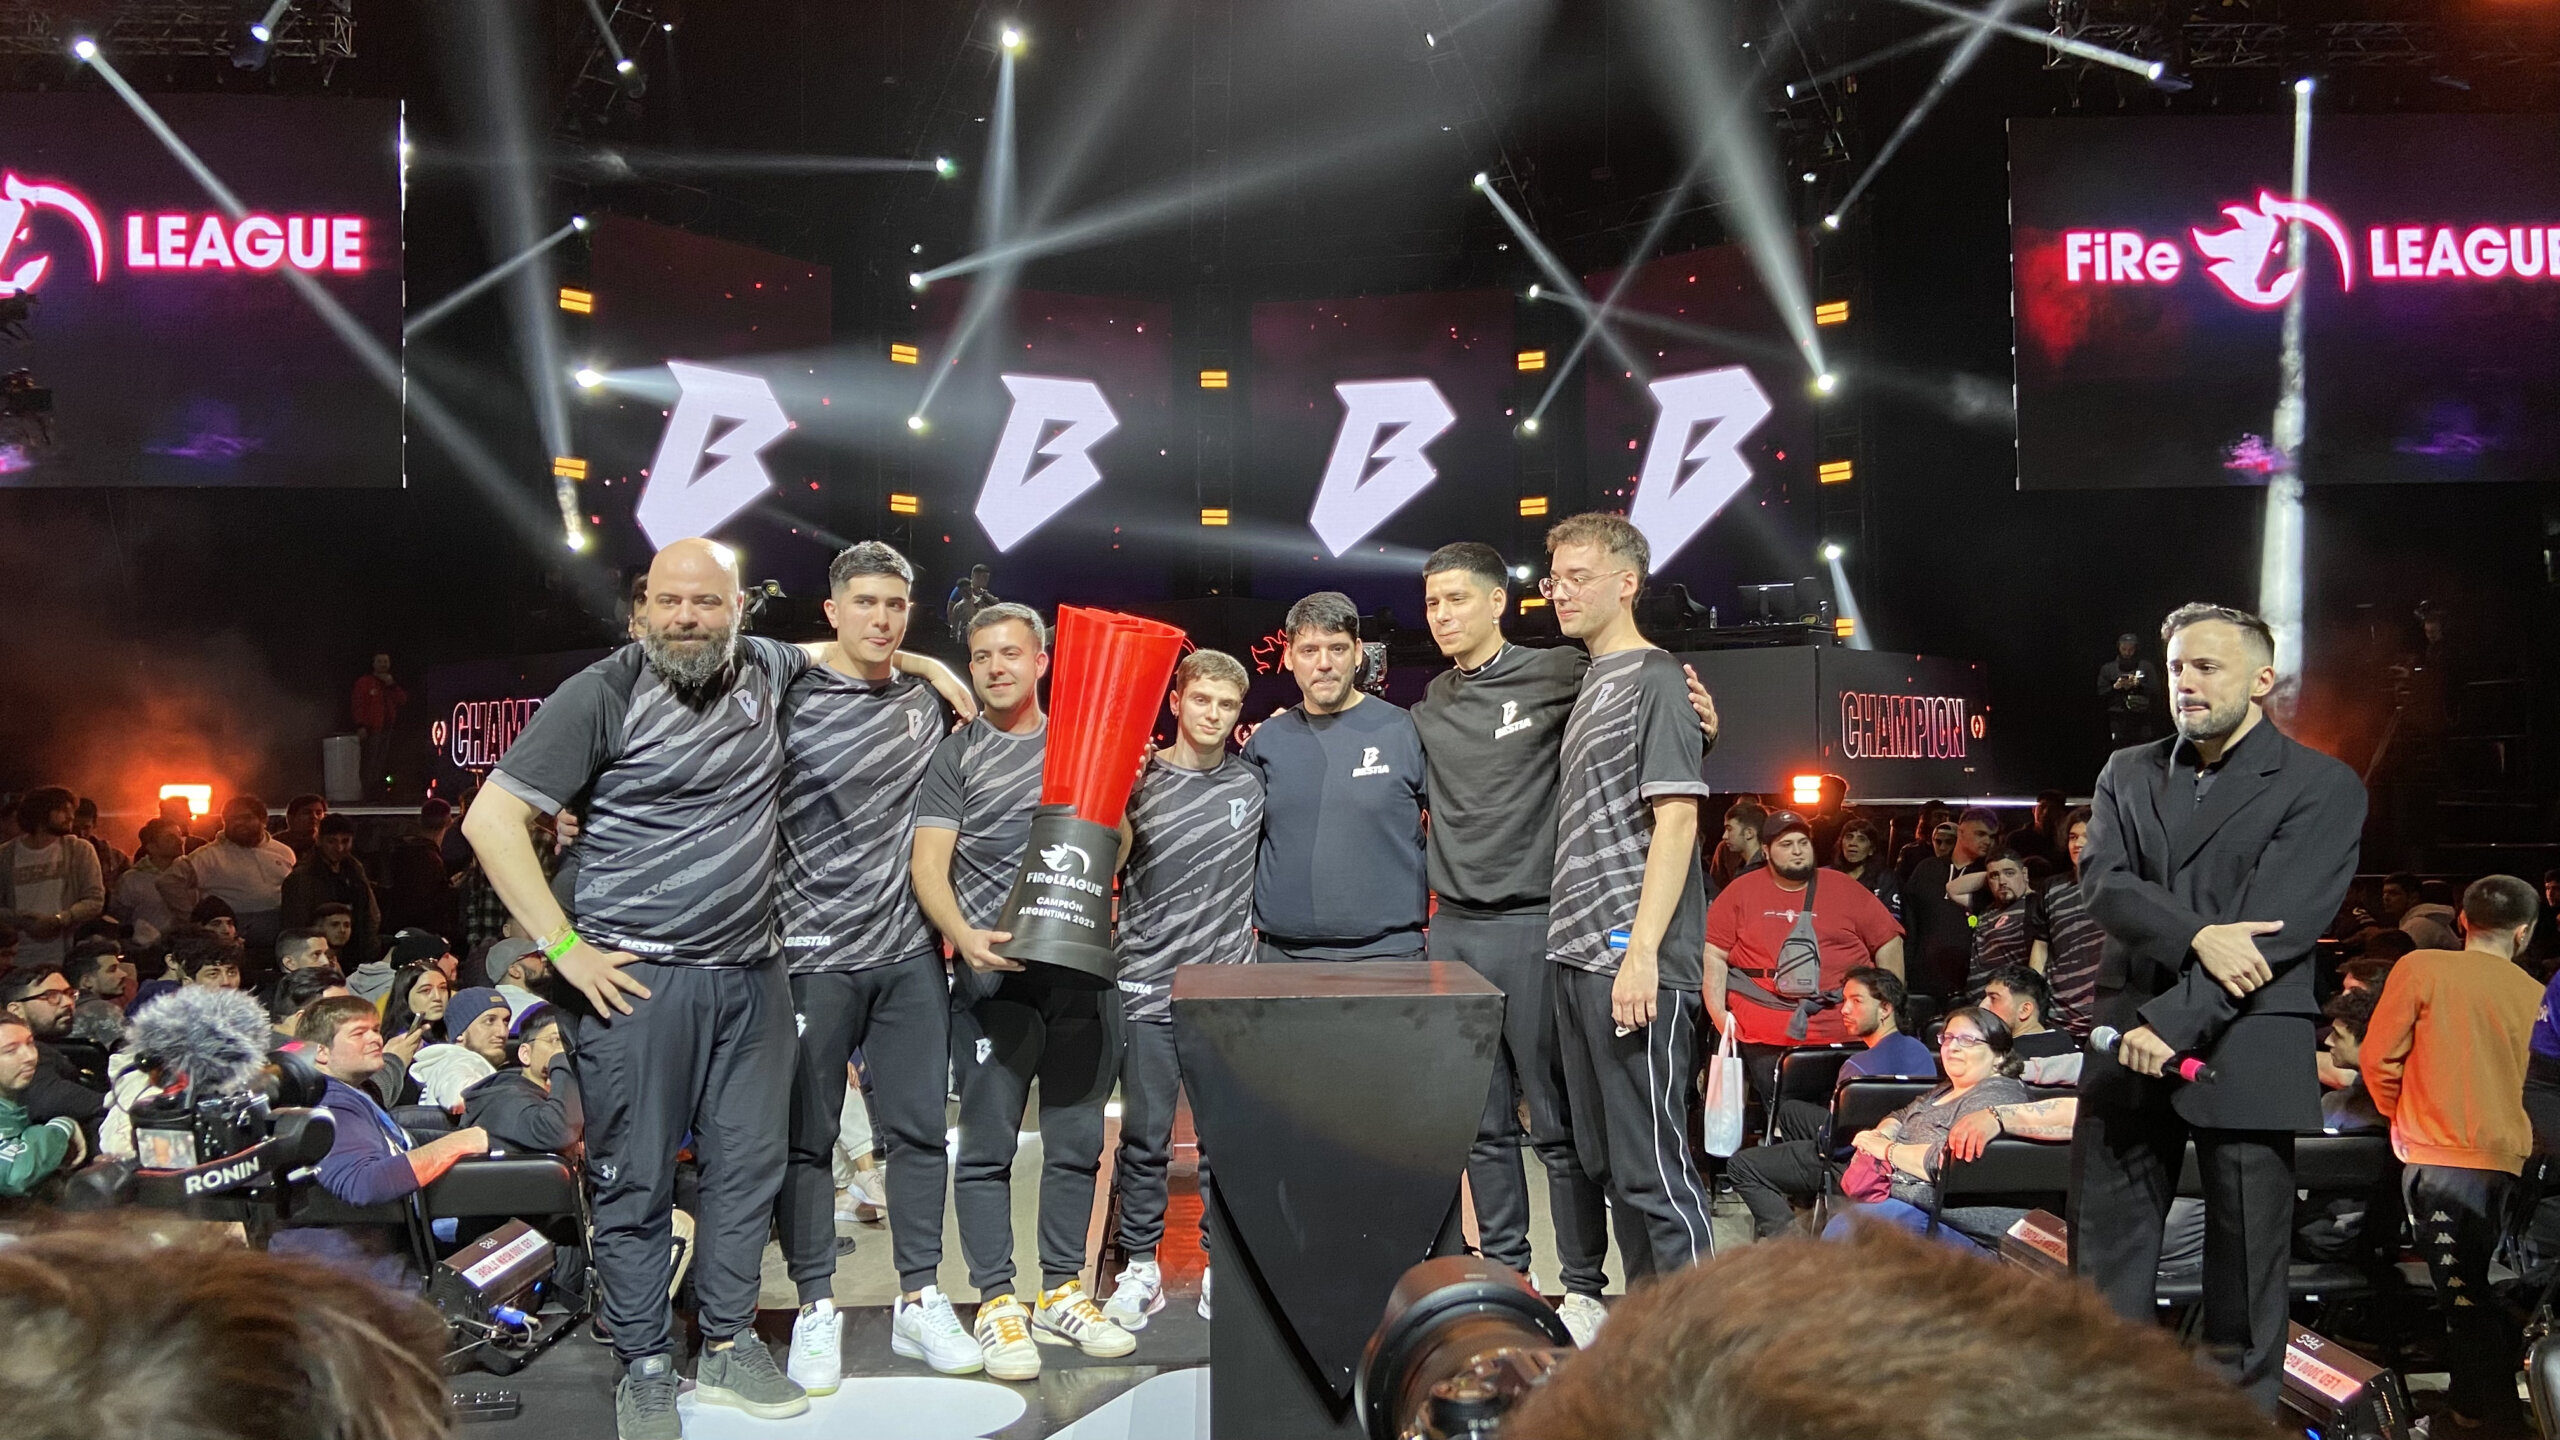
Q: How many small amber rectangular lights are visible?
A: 12